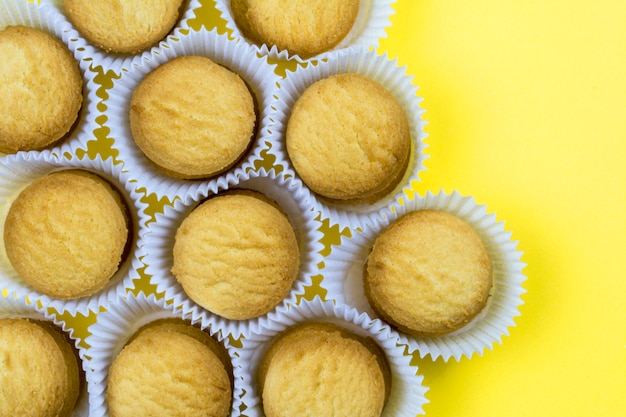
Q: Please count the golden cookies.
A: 11